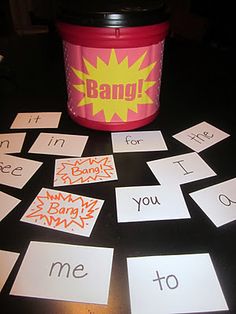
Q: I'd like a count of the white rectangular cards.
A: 15